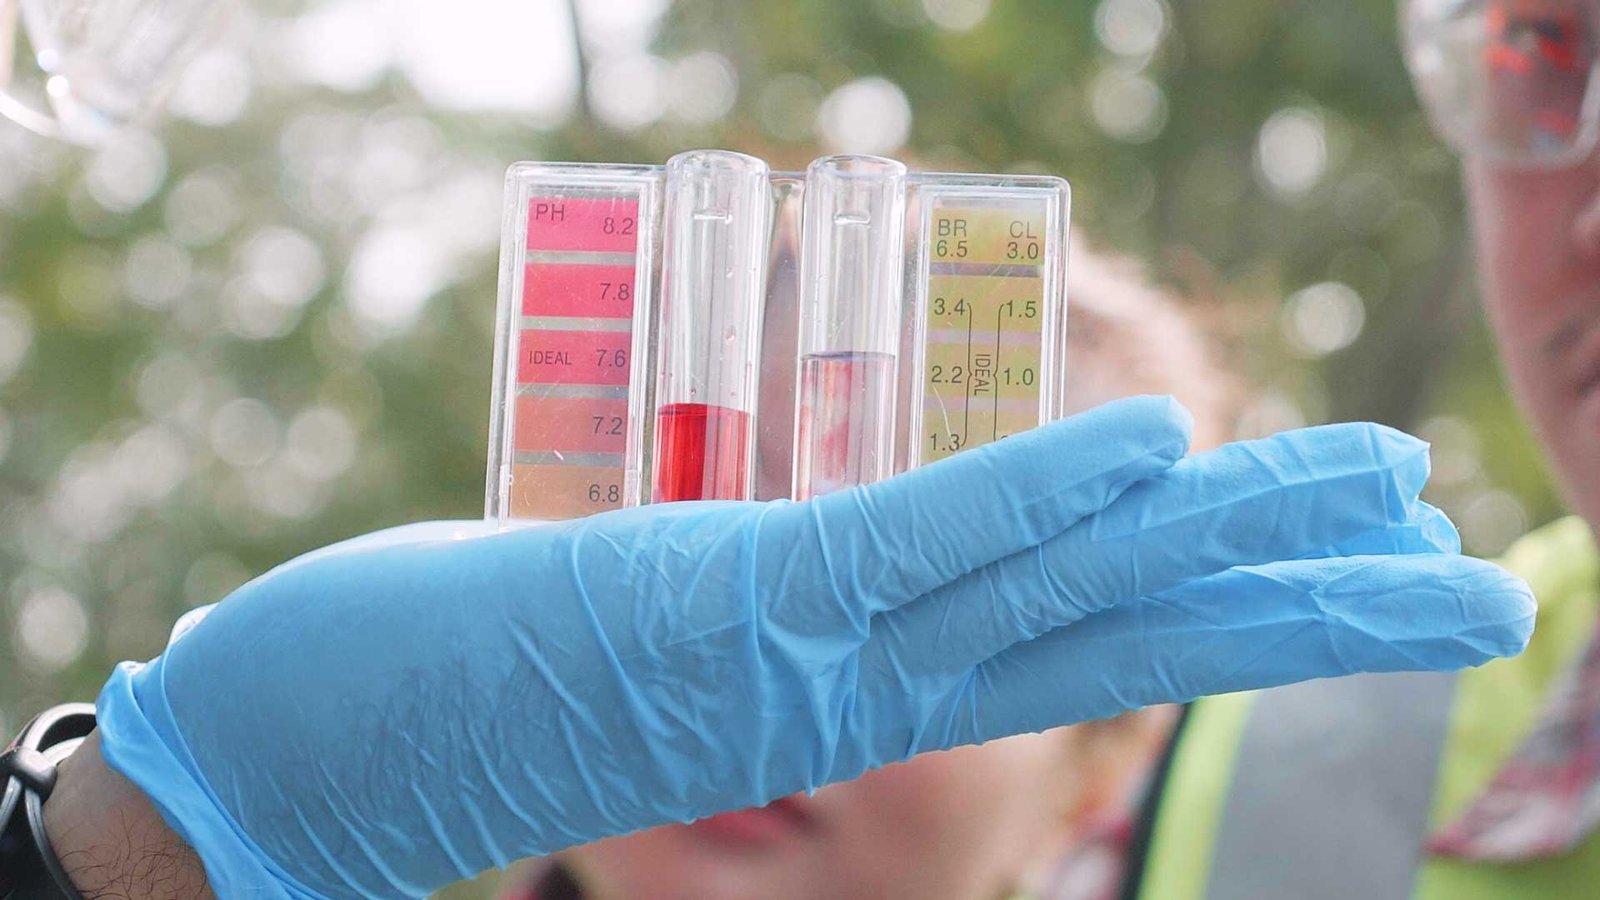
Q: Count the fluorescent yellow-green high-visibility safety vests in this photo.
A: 1